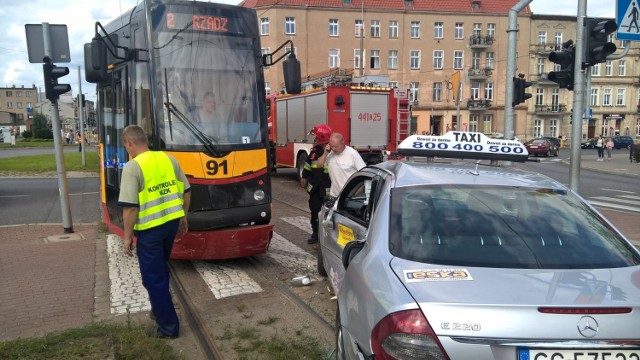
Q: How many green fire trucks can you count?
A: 0